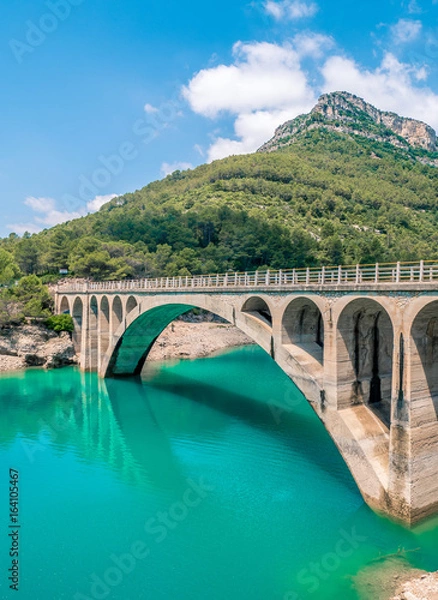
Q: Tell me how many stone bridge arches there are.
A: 11